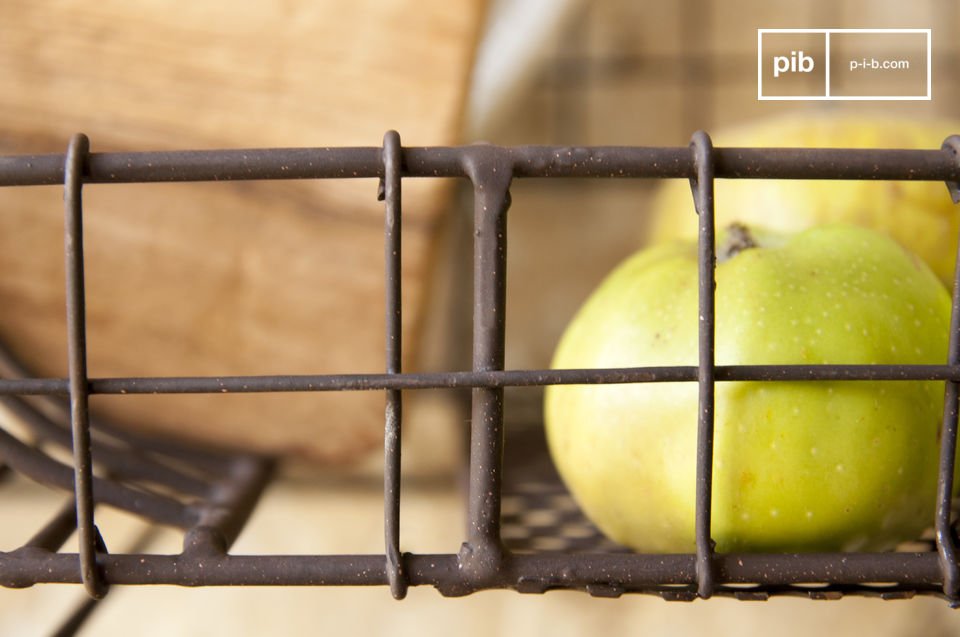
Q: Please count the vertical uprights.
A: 5